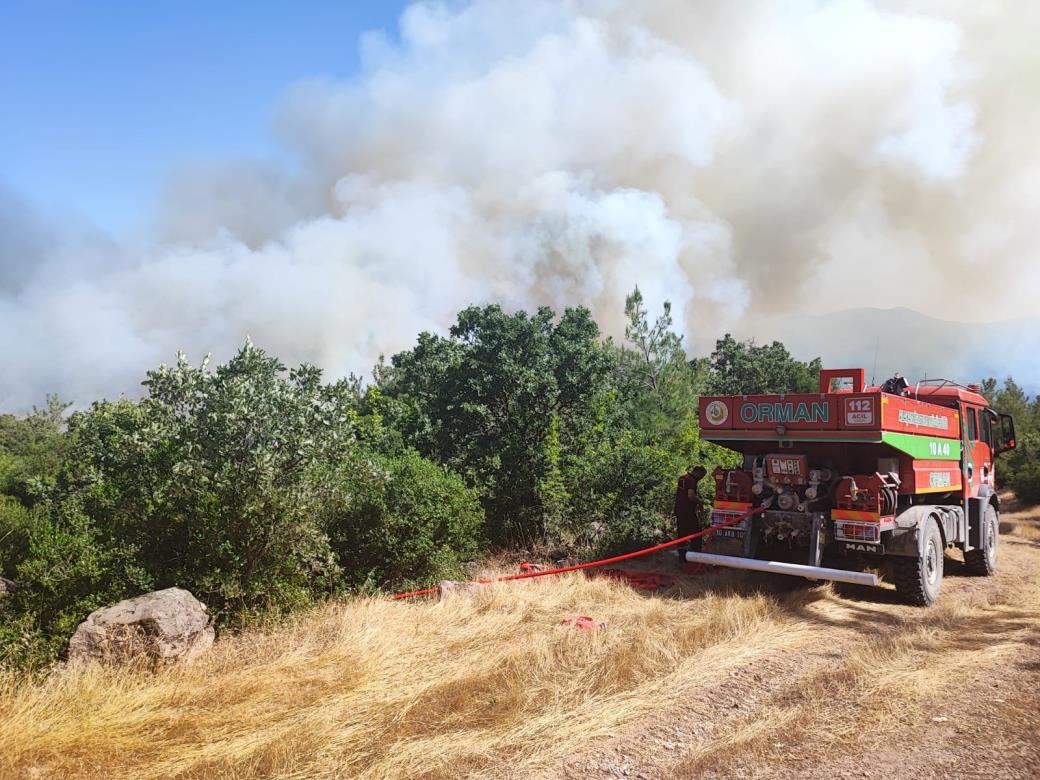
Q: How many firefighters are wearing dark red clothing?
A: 1